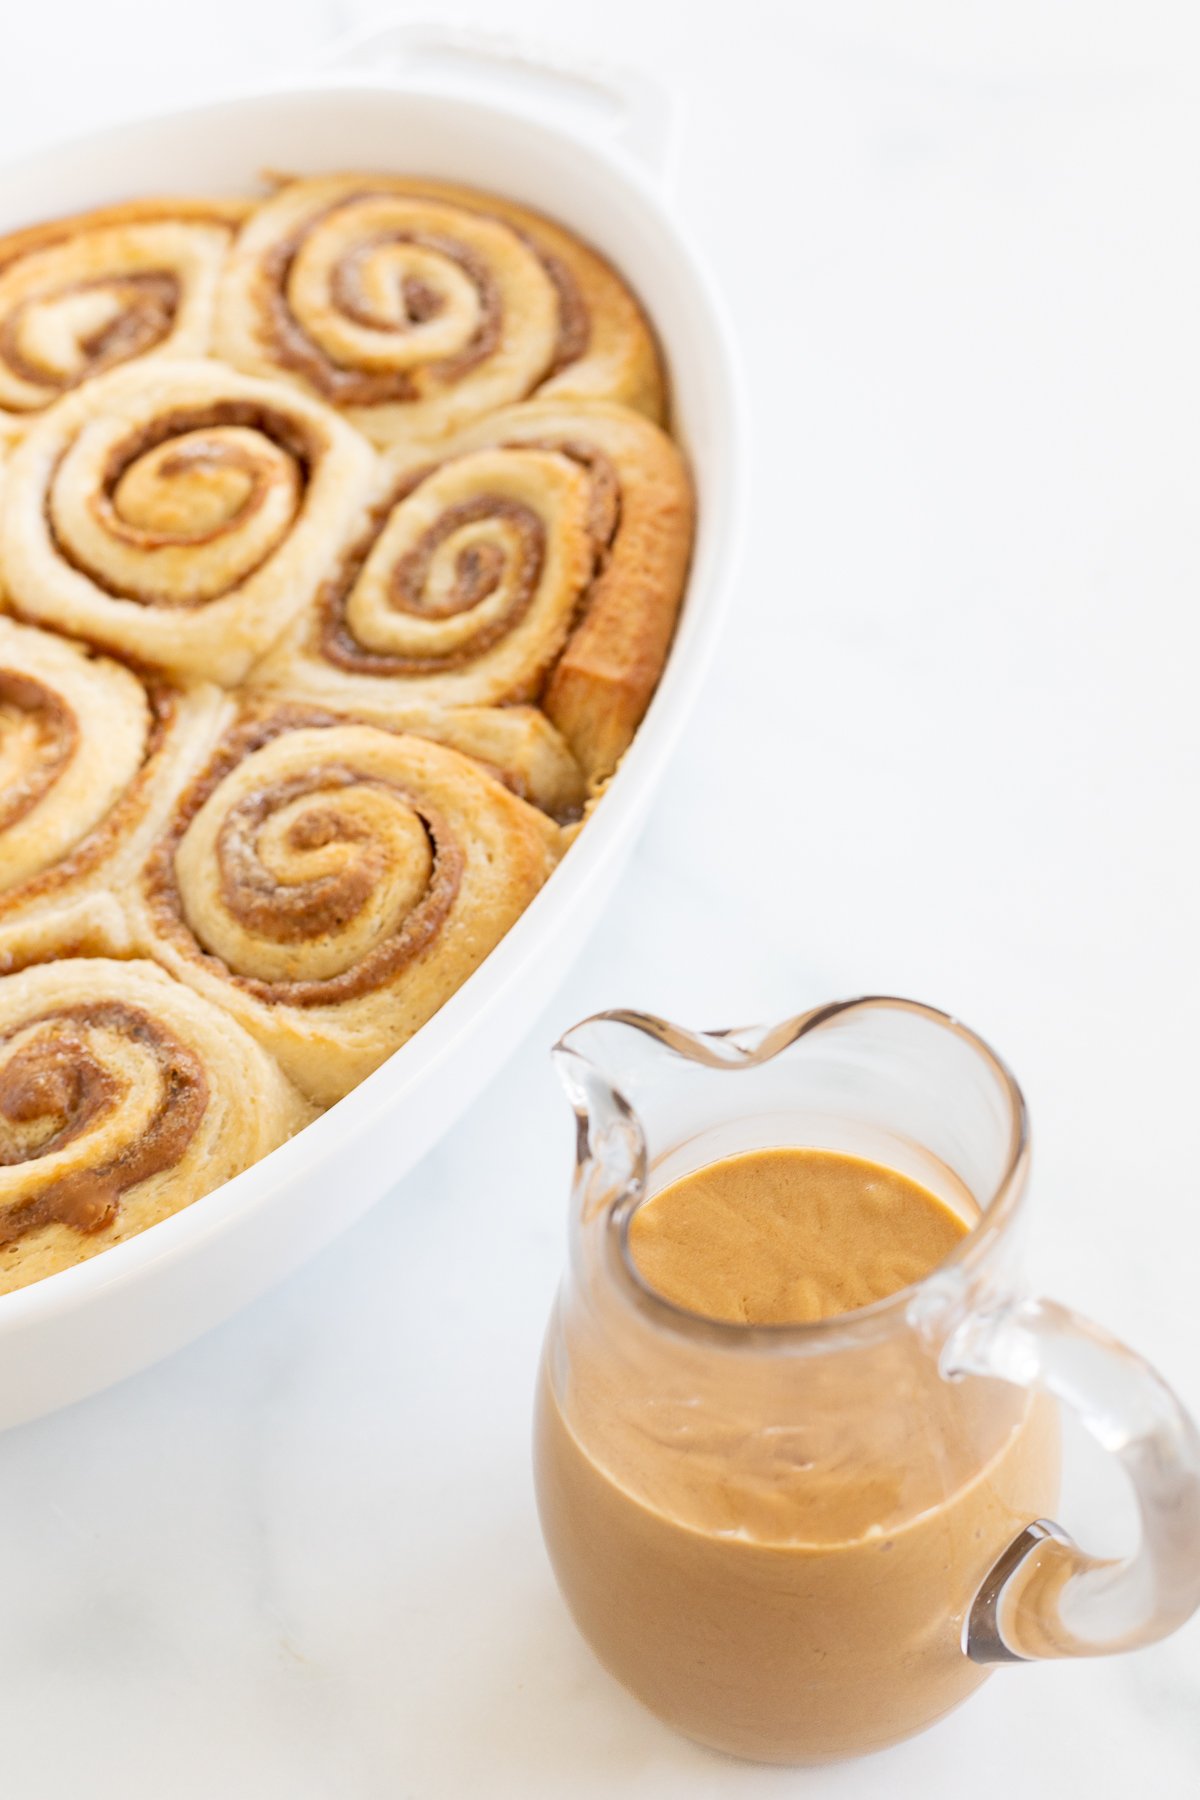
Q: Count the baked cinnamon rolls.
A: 7